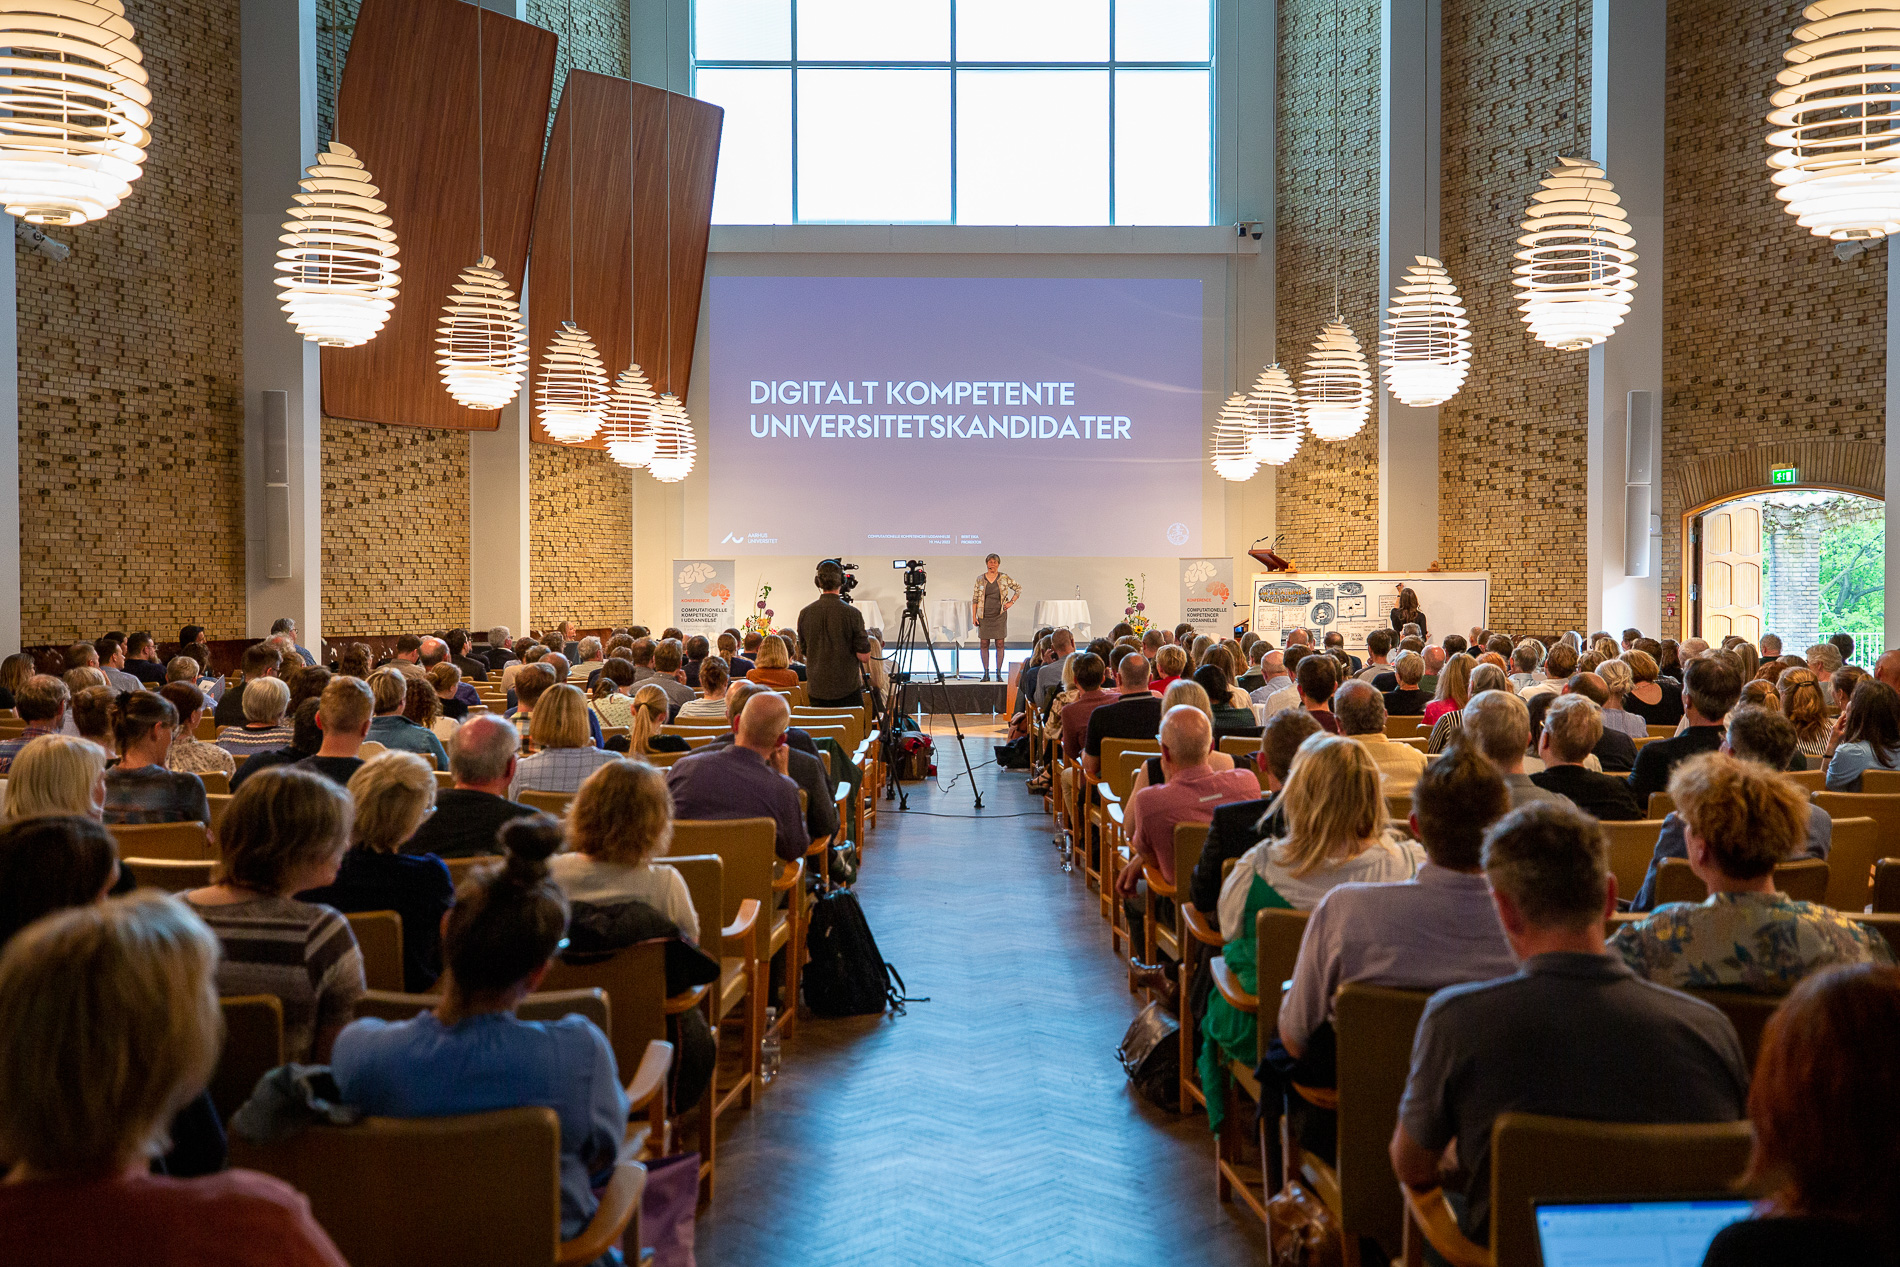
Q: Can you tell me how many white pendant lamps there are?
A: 12